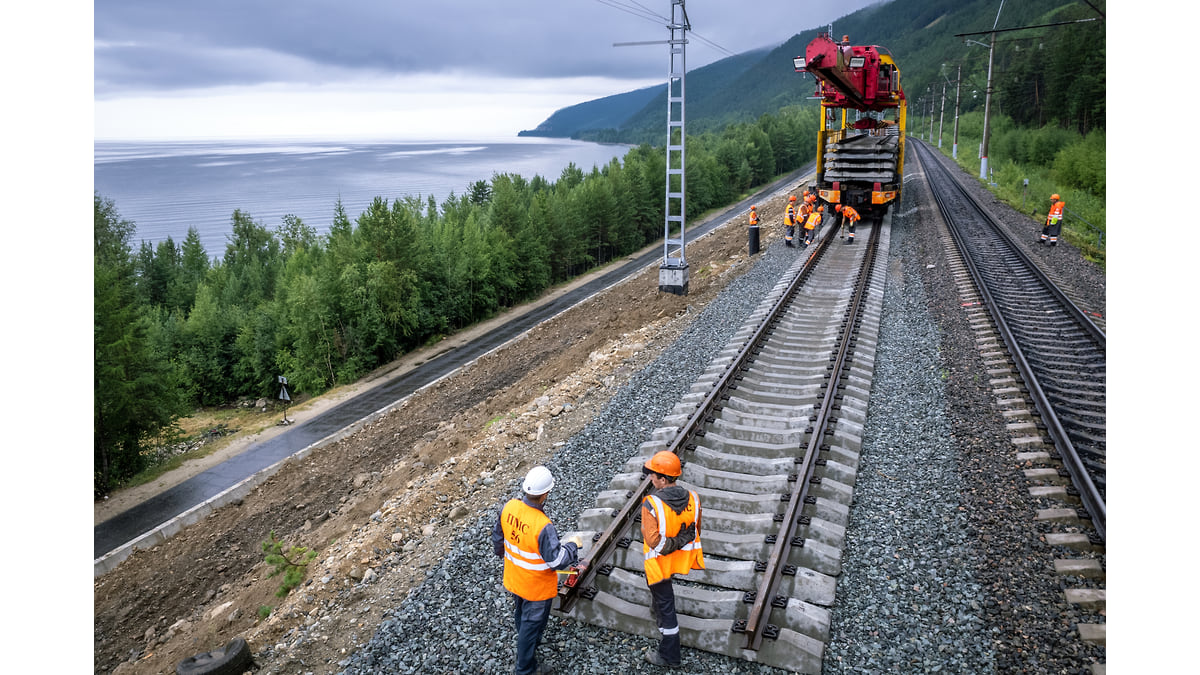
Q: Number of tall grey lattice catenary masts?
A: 1